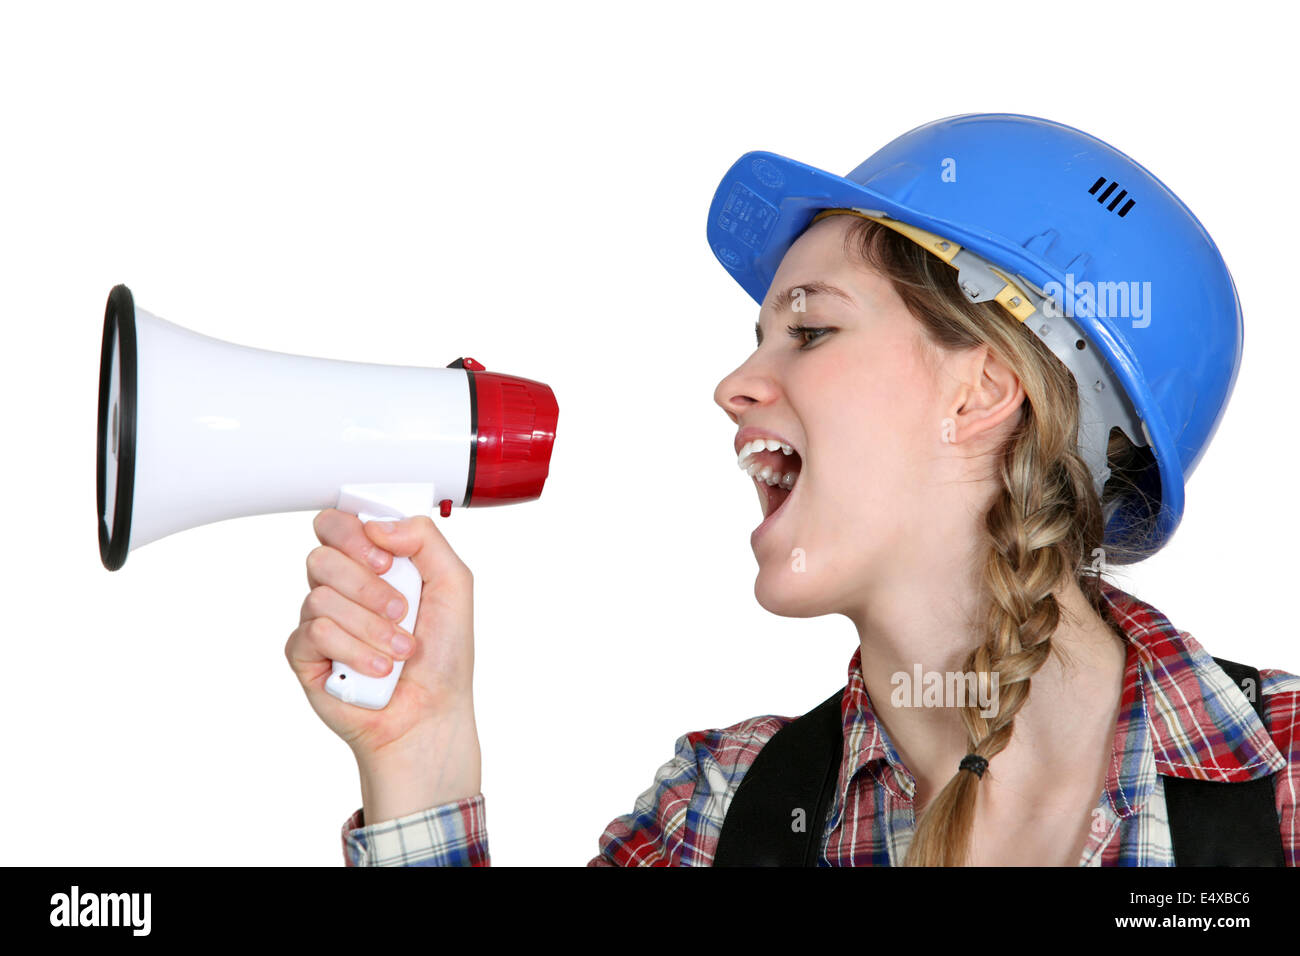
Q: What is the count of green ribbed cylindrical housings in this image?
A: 0